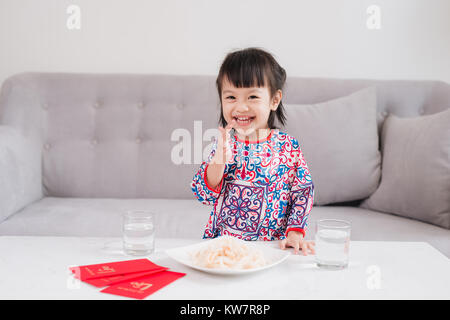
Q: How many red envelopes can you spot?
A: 3